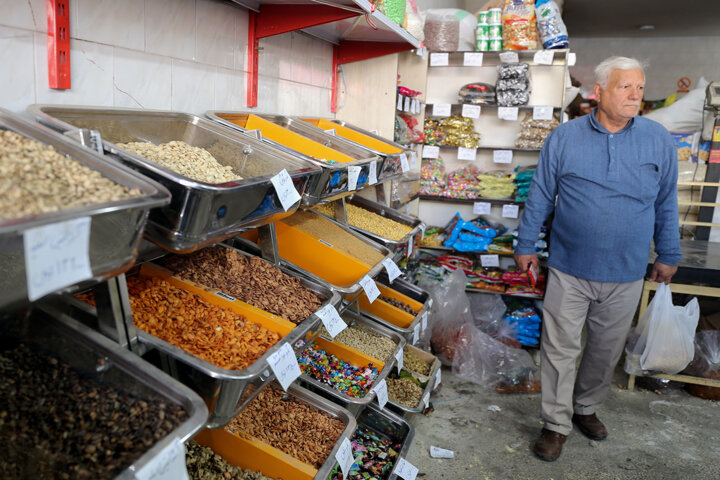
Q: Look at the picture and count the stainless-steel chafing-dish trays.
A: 13